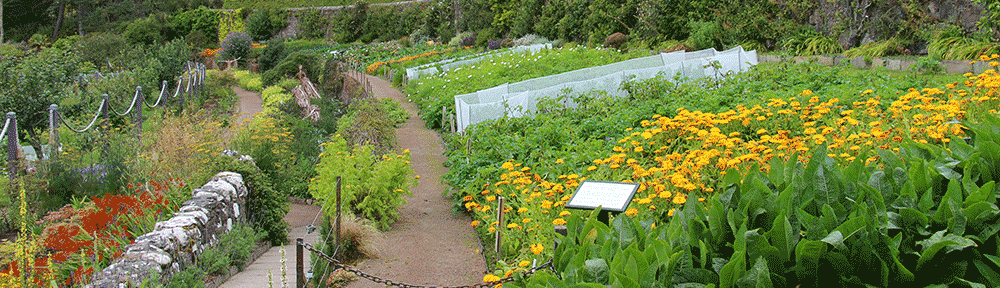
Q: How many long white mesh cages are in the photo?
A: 2